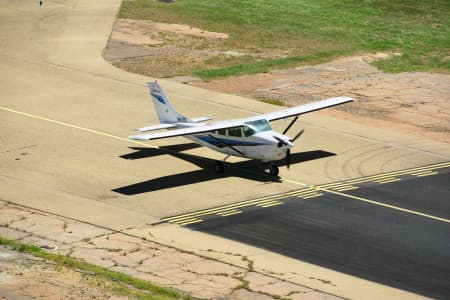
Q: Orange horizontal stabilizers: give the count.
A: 0